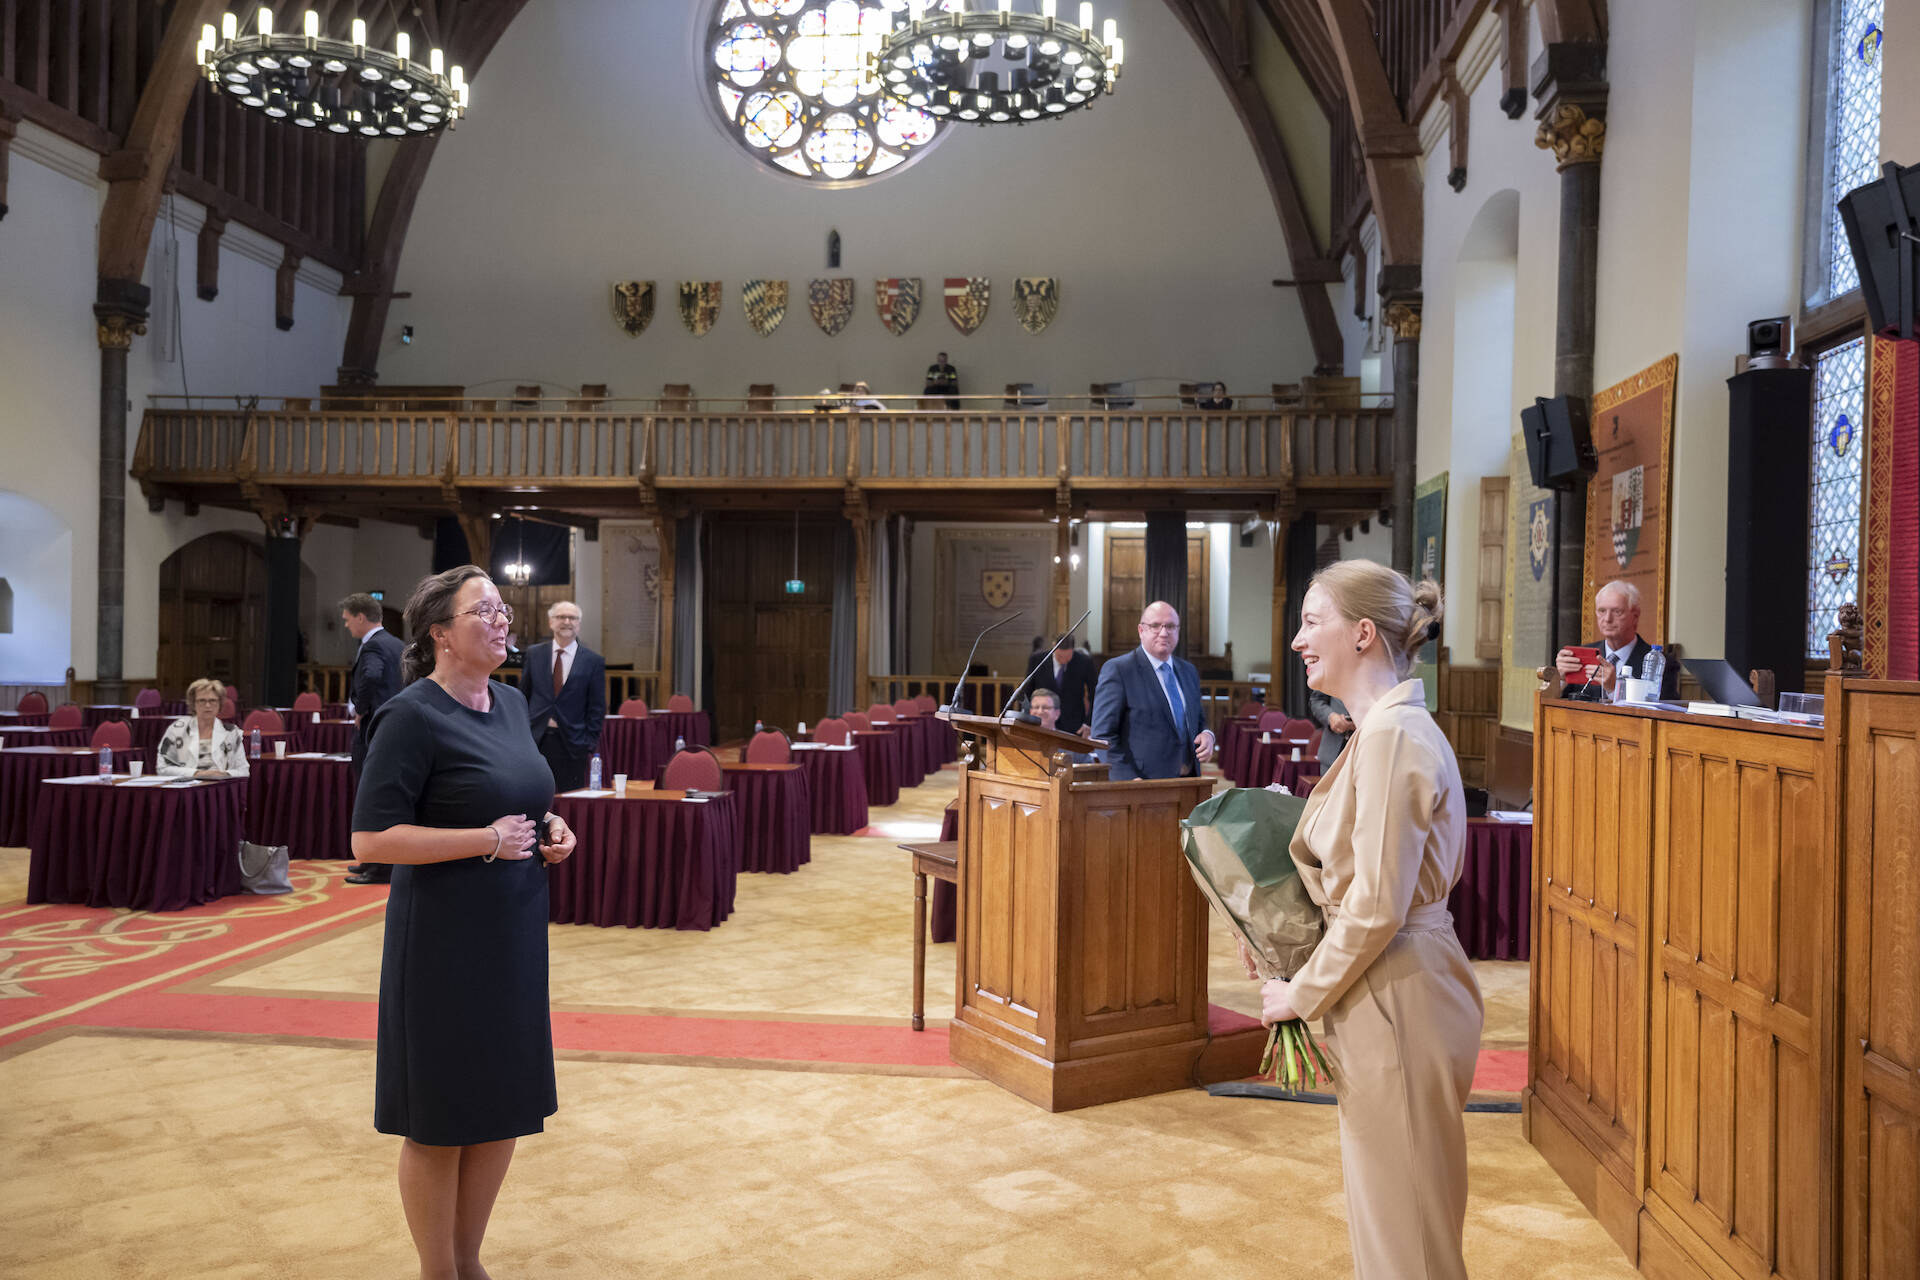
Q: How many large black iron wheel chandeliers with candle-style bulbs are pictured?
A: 2